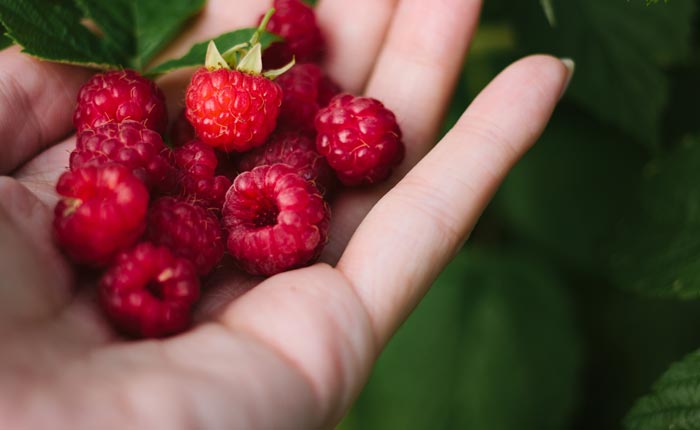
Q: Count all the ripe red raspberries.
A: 12